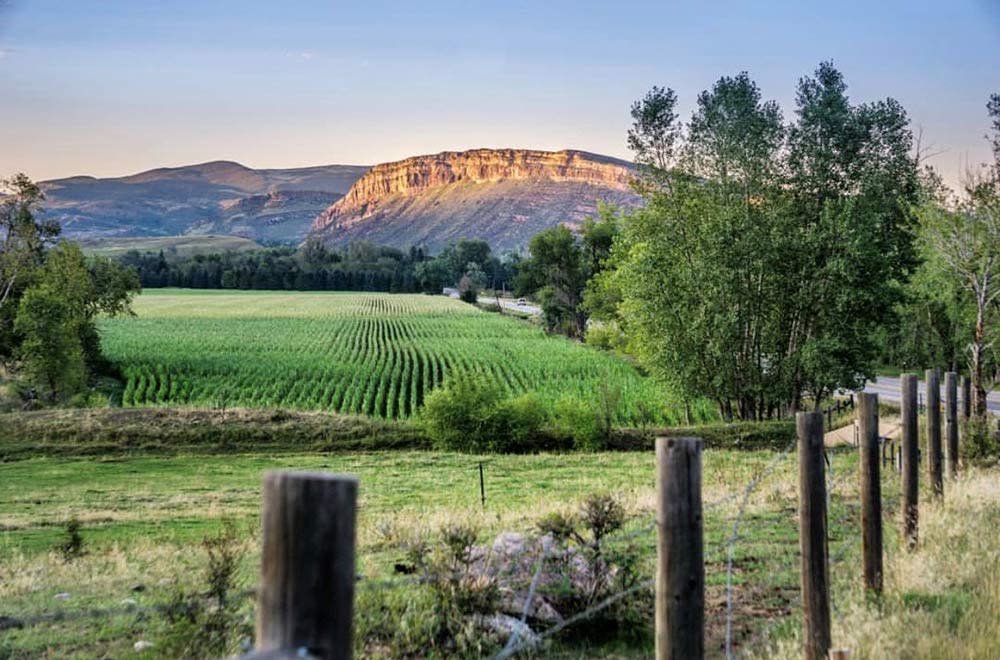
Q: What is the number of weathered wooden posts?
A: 8